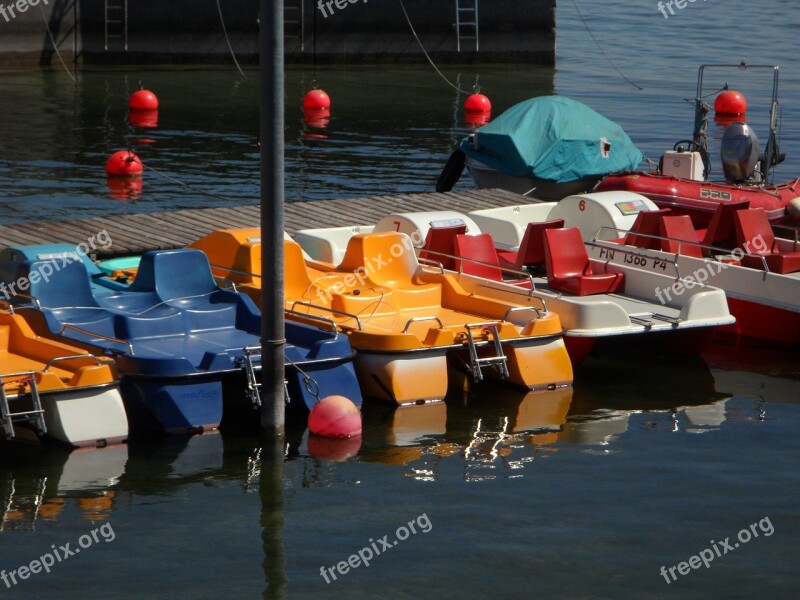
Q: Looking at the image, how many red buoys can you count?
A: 6